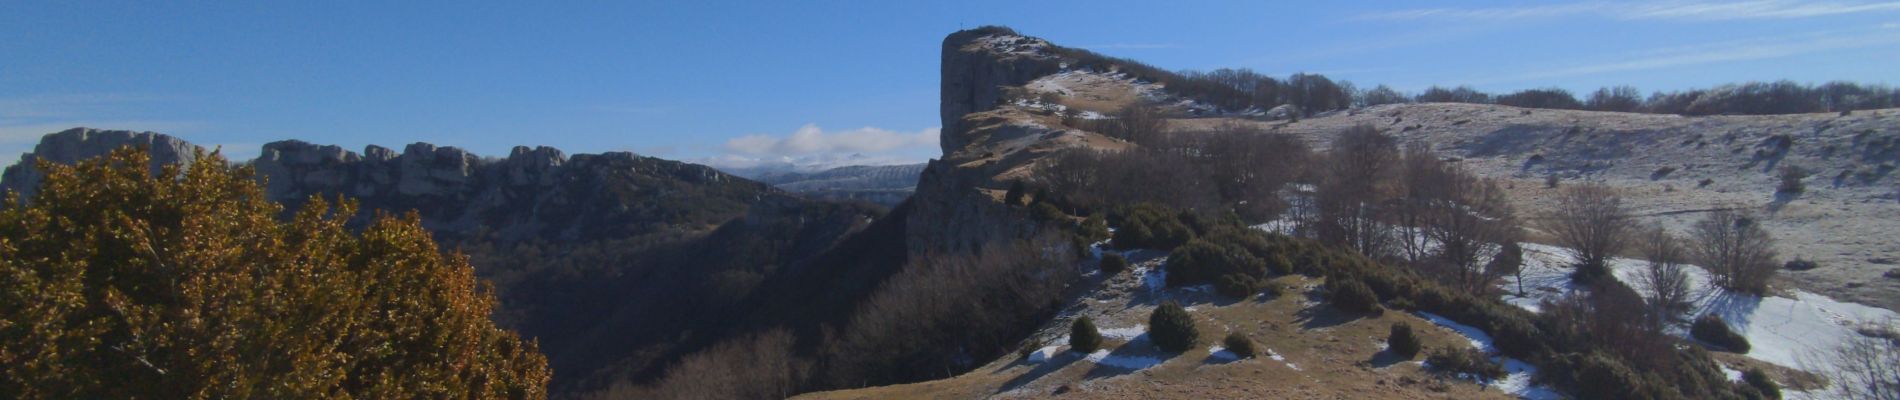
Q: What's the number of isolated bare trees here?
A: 3